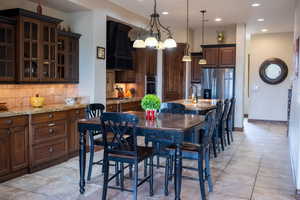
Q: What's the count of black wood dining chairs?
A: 7